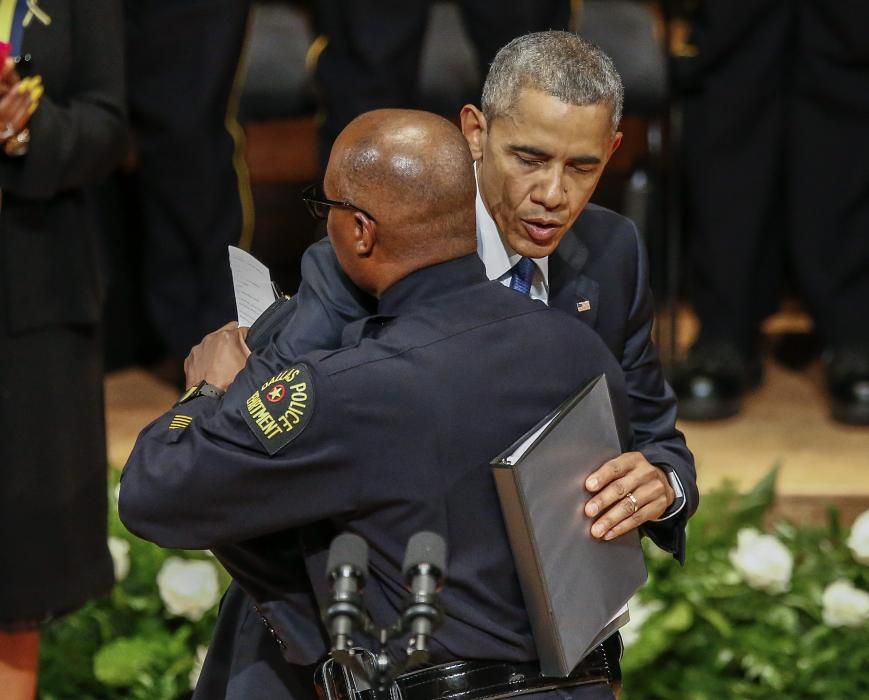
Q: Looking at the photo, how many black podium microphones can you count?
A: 2